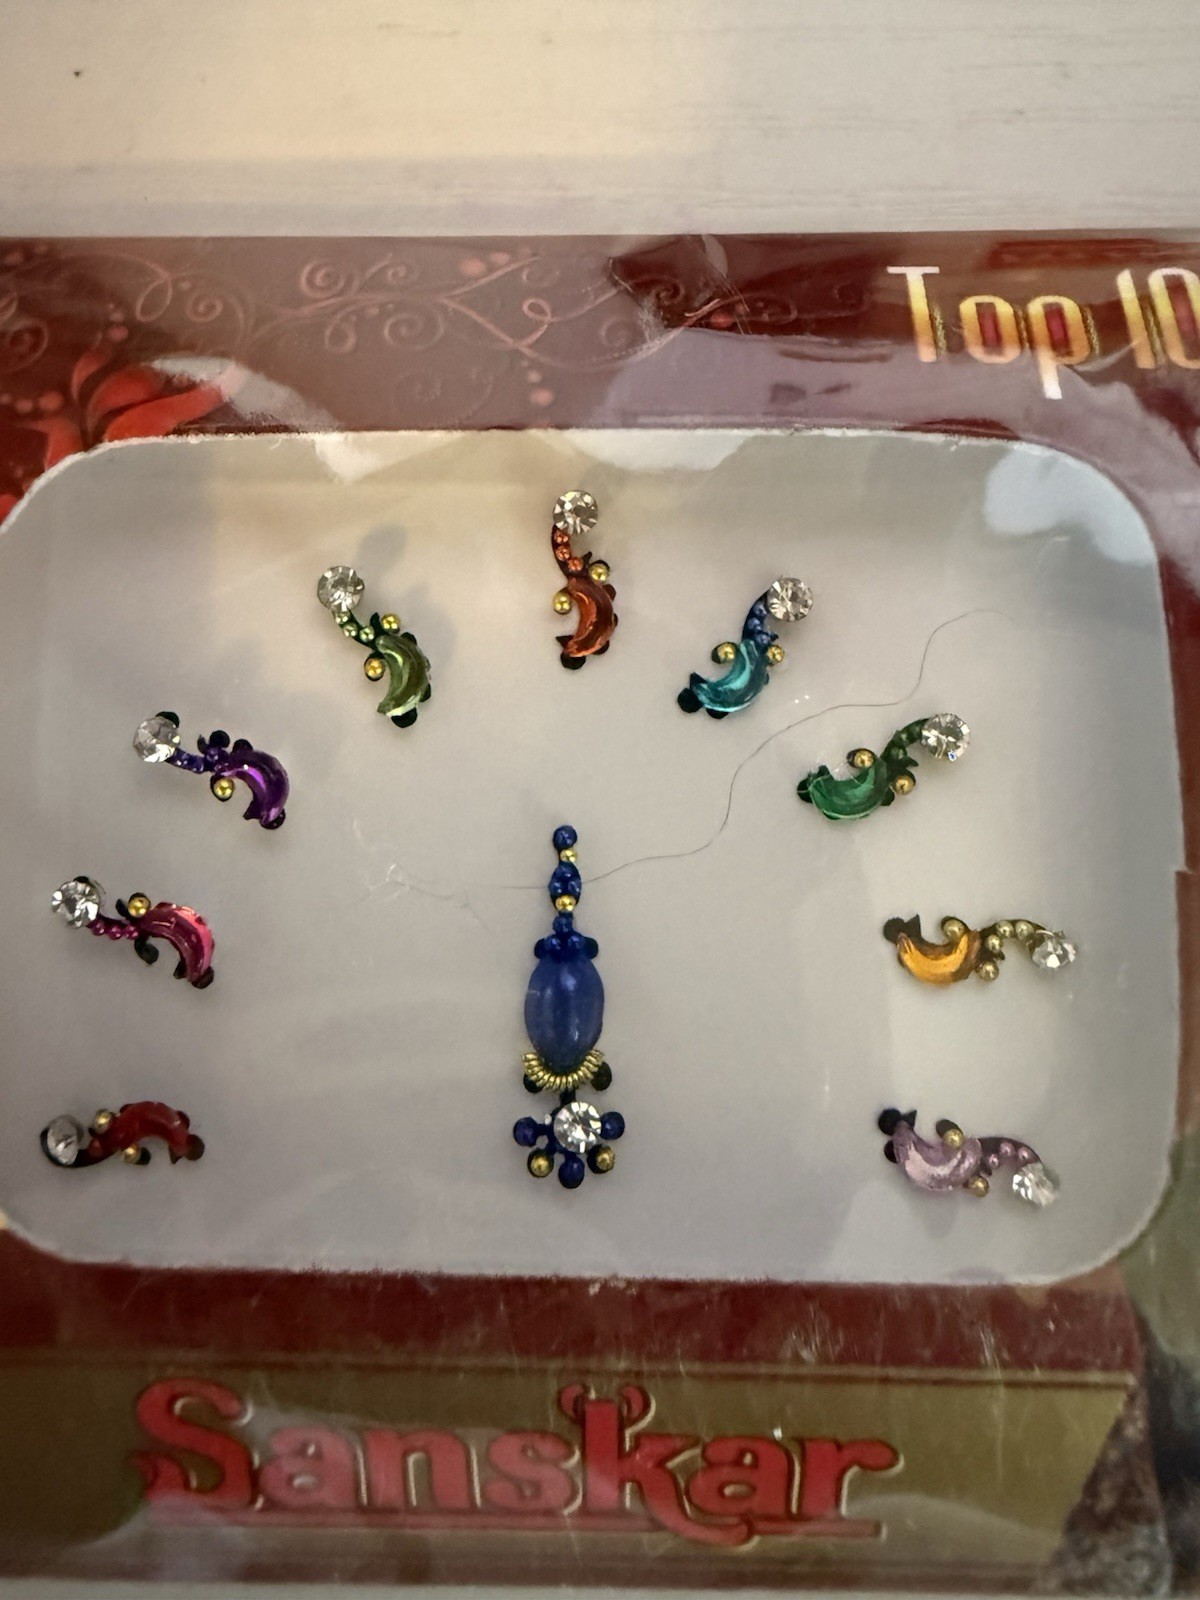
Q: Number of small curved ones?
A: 9